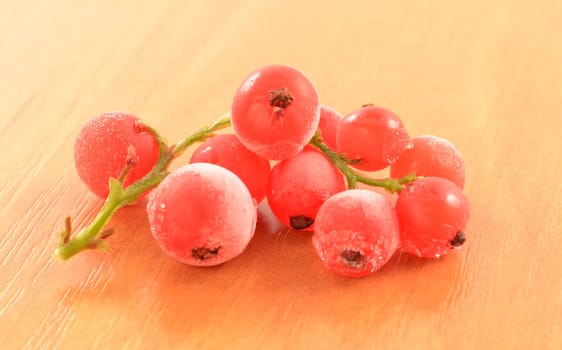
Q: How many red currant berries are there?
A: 10